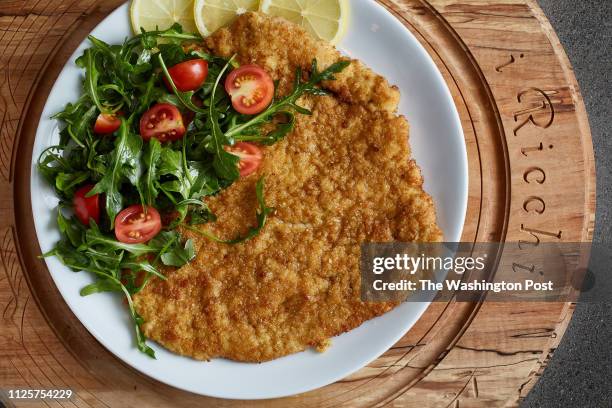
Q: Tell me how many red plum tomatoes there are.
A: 7